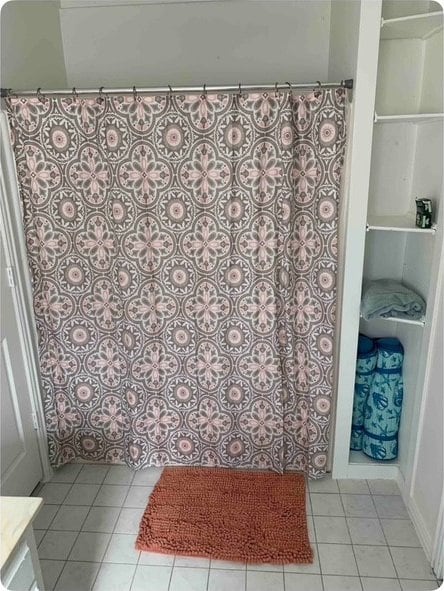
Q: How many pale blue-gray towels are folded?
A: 1